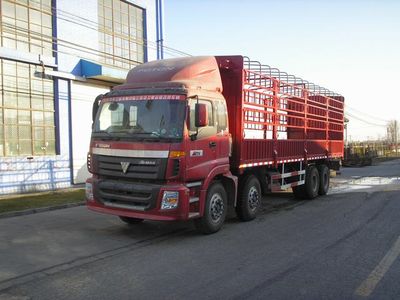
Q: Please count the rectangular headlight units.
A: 2